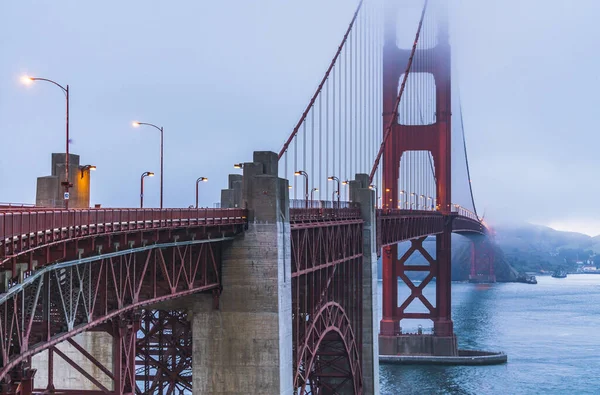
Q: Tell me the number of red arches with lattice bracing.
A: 1